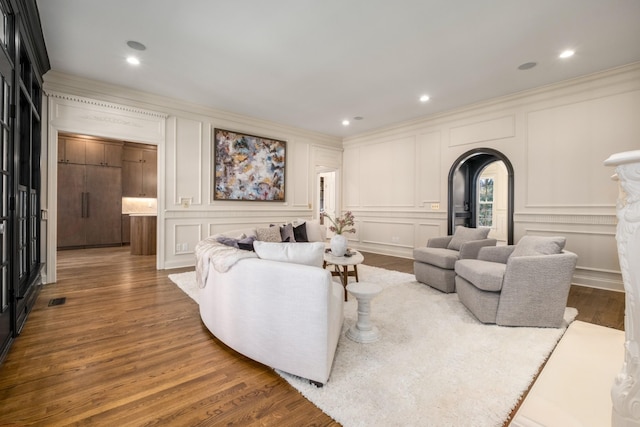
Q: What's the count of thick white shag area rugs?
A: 1